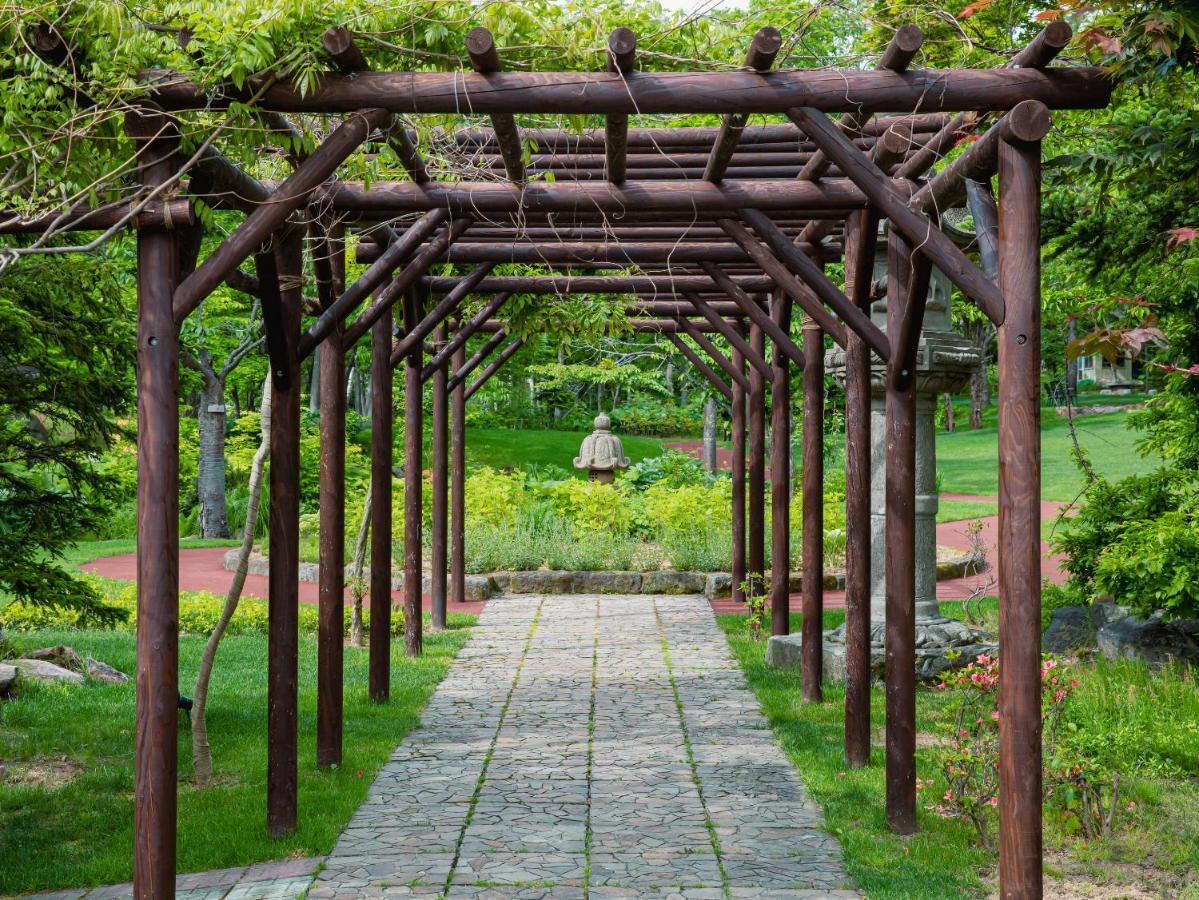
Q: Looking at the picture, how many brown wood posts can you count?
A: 14